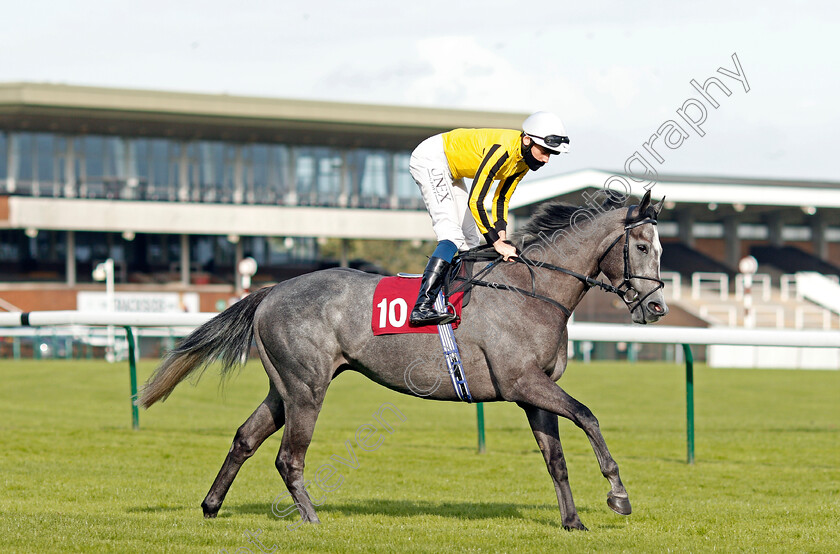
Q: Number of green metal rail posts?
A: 3